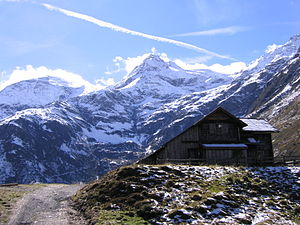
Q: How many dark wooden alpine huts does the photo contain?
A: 1